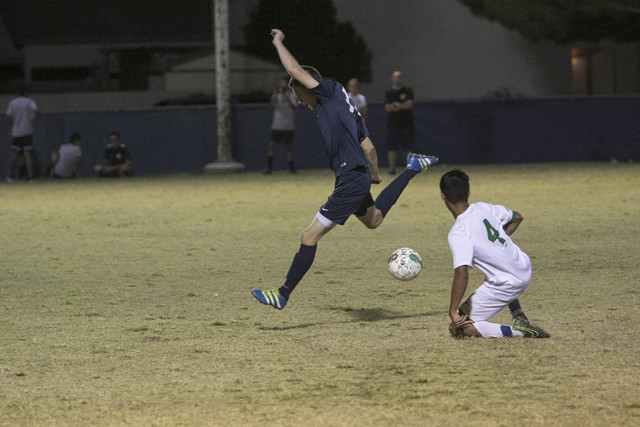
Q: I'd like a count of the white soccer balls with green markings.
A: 1